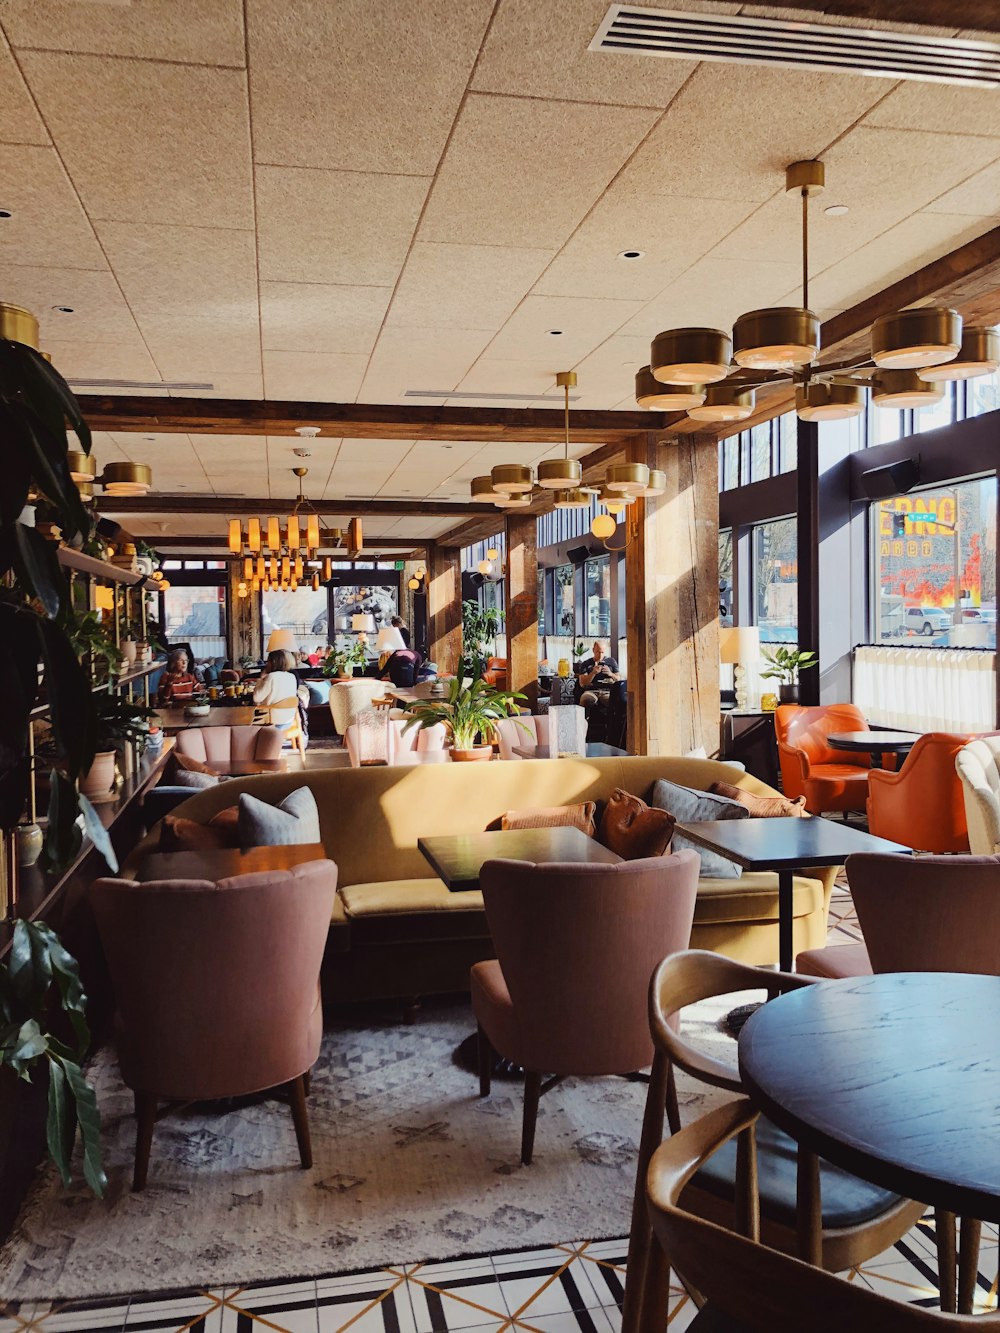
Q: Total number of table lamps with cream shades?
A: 4